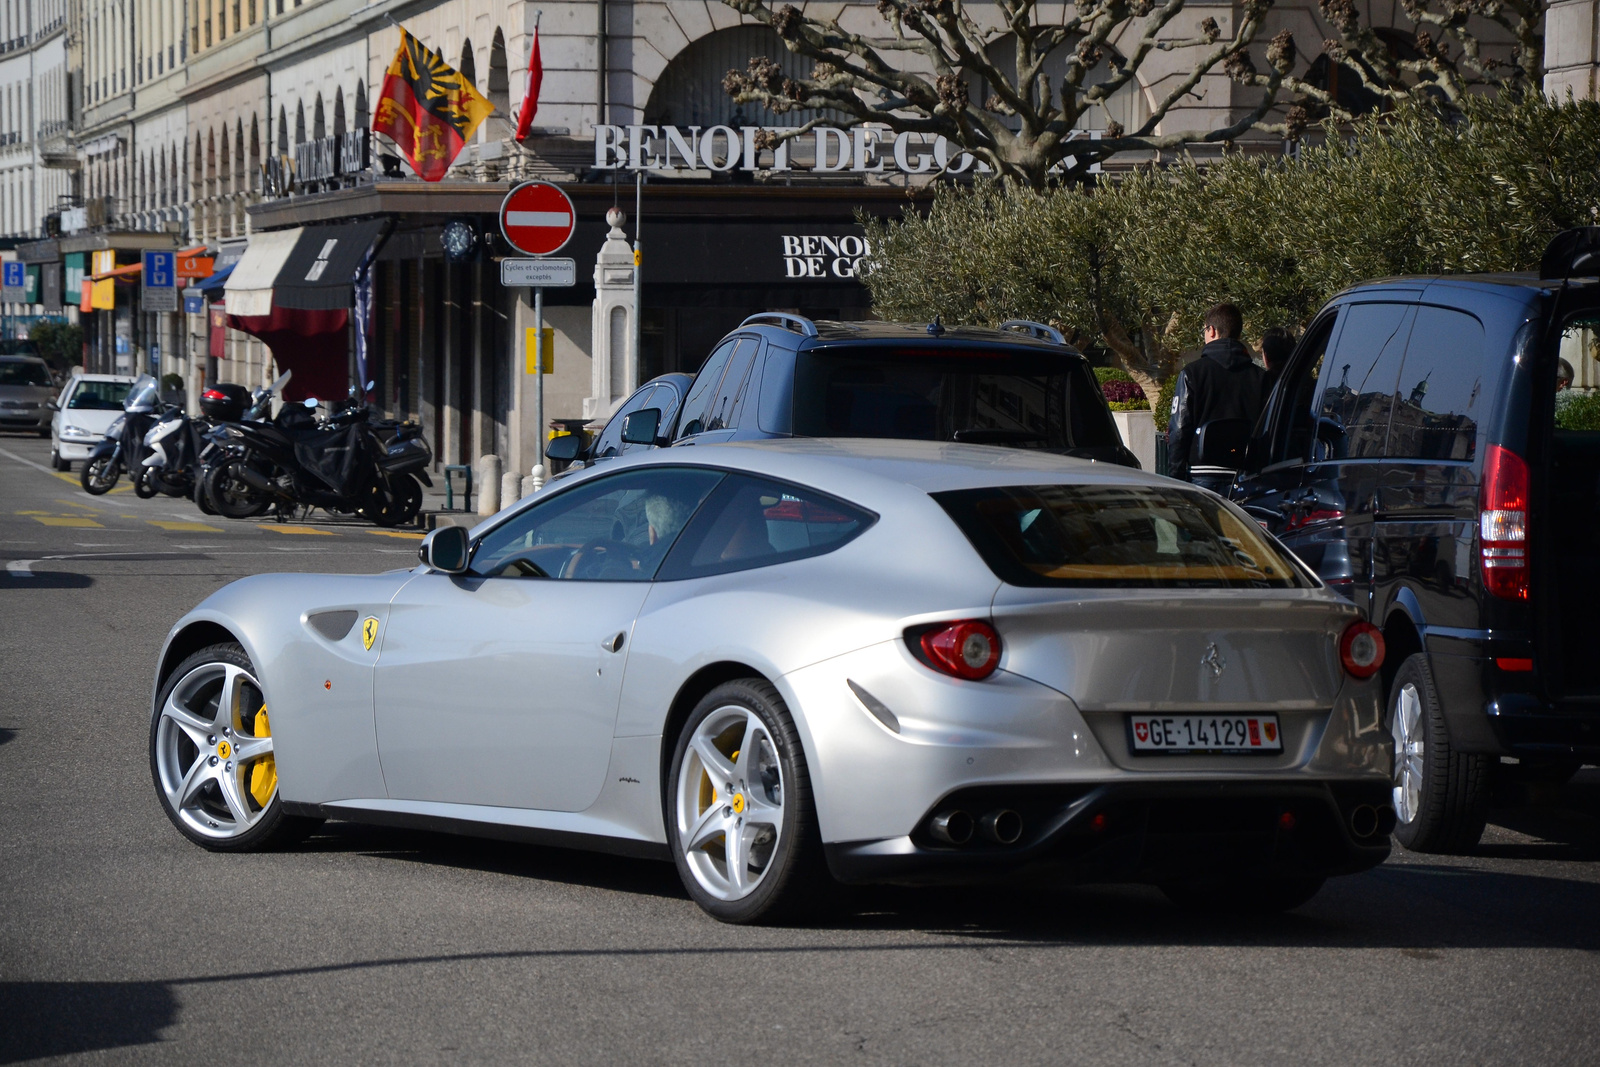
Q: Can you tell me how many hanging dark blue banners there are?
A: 1